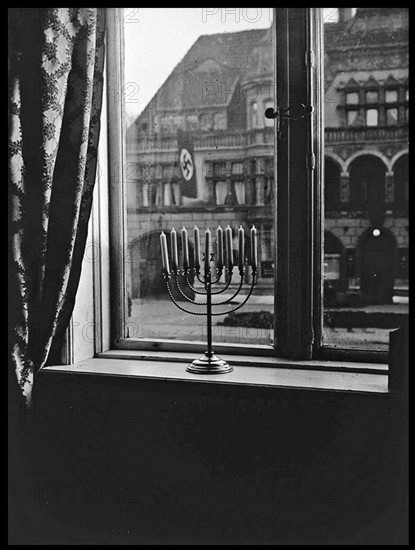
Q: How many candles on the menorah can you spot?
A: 9